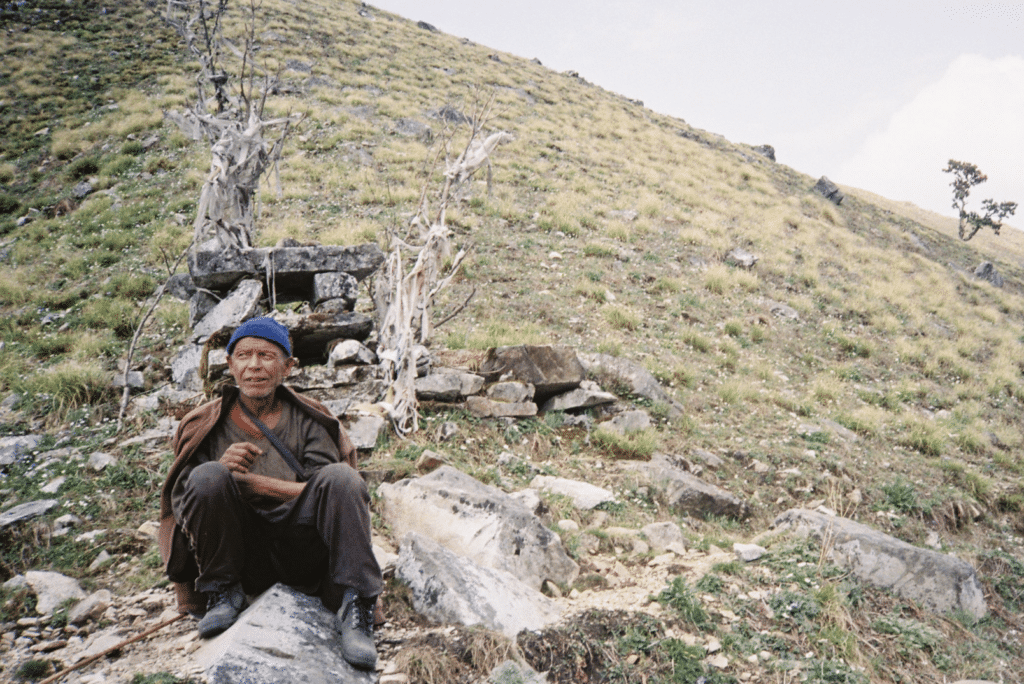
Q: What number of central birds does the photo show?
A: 0